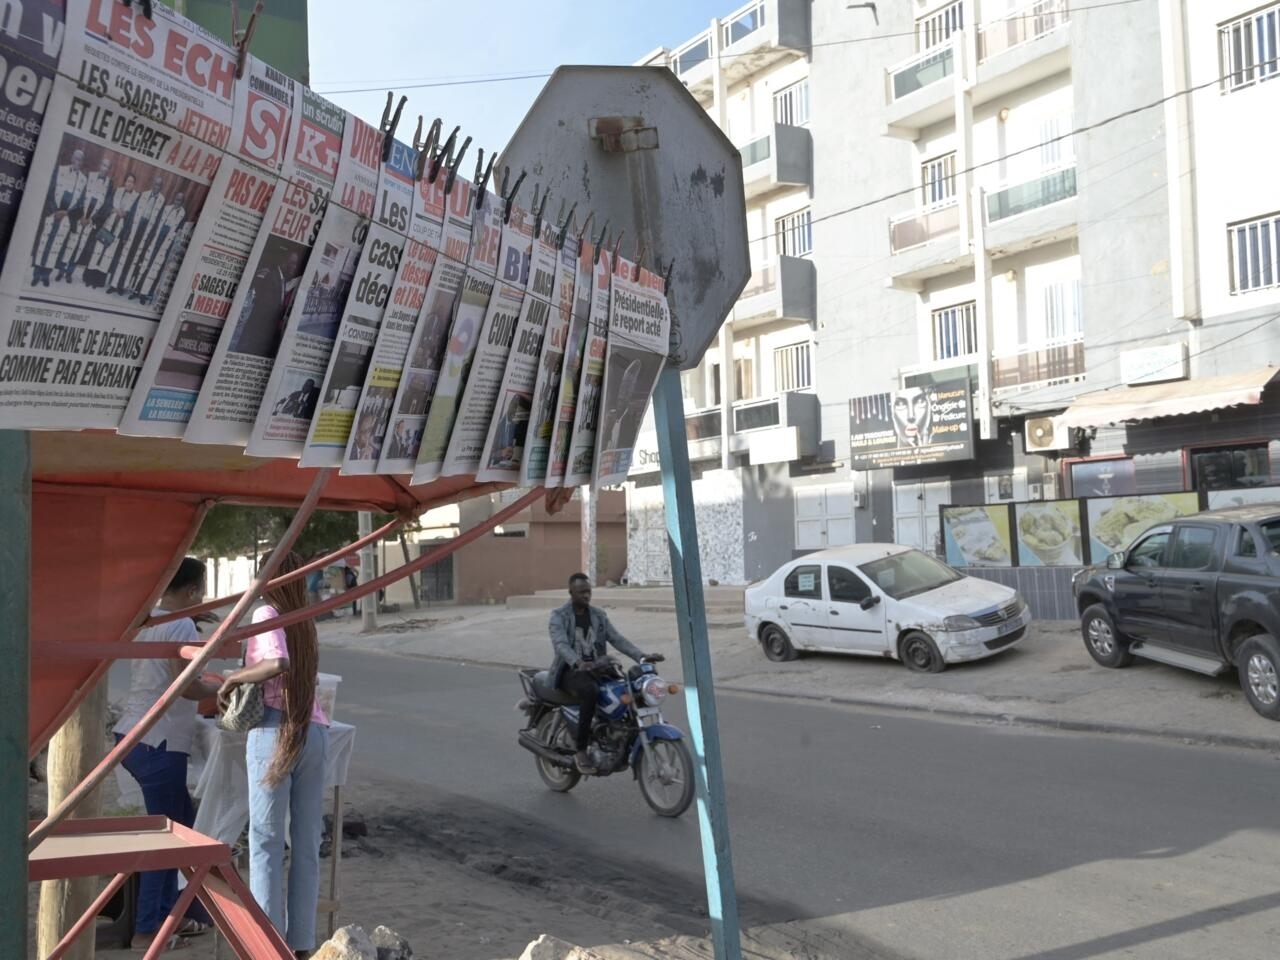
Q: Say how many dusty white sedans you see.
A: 1